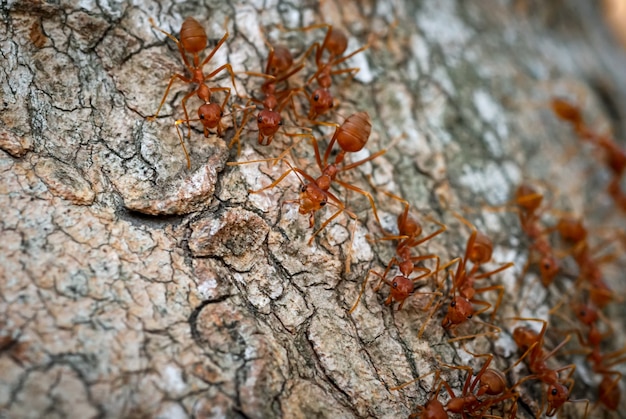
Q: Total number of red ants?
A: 12